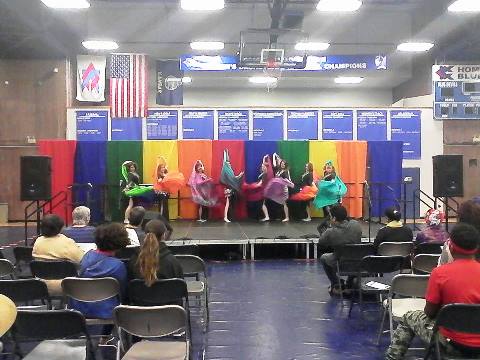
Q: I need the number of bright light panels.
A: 11